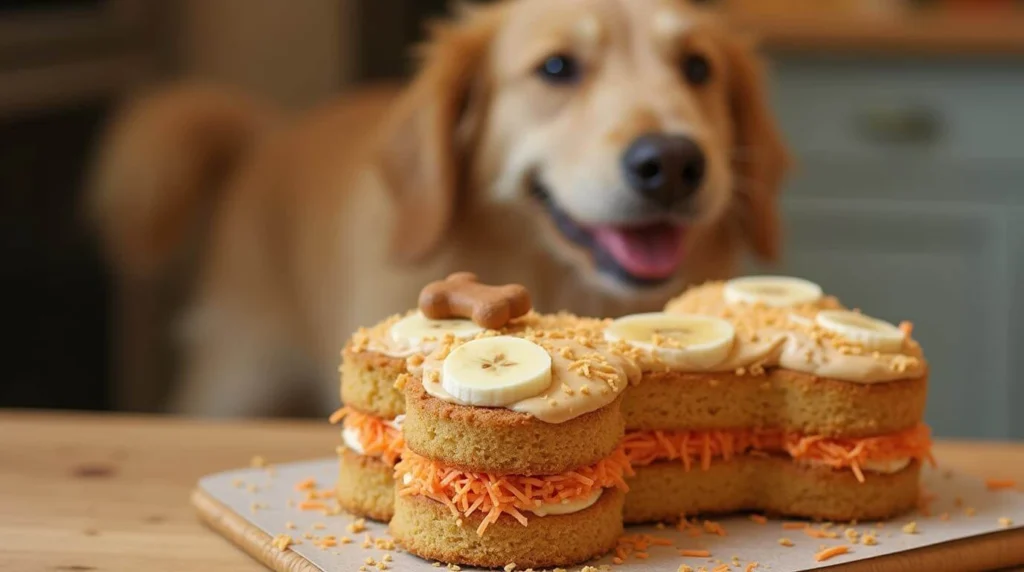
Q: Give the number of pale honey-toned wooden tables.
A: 1